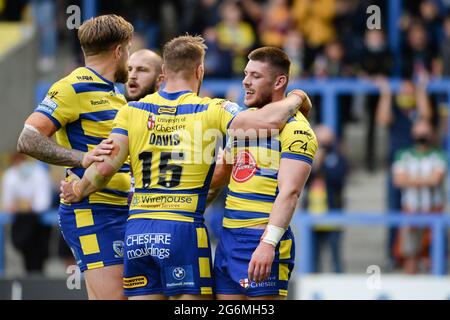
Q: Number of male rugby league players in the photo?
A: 4